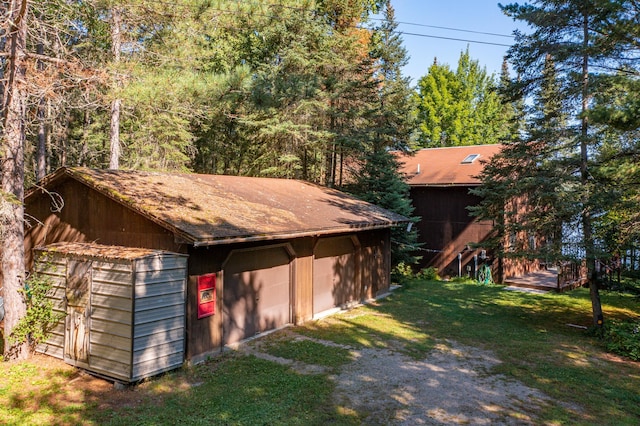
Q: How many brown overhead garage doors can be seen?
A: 2